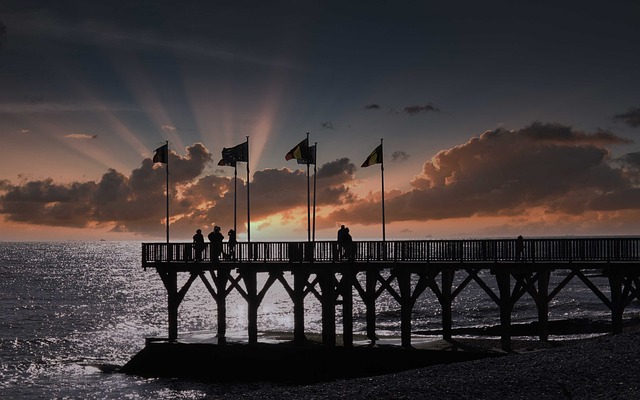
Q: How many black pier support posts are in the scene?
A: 12